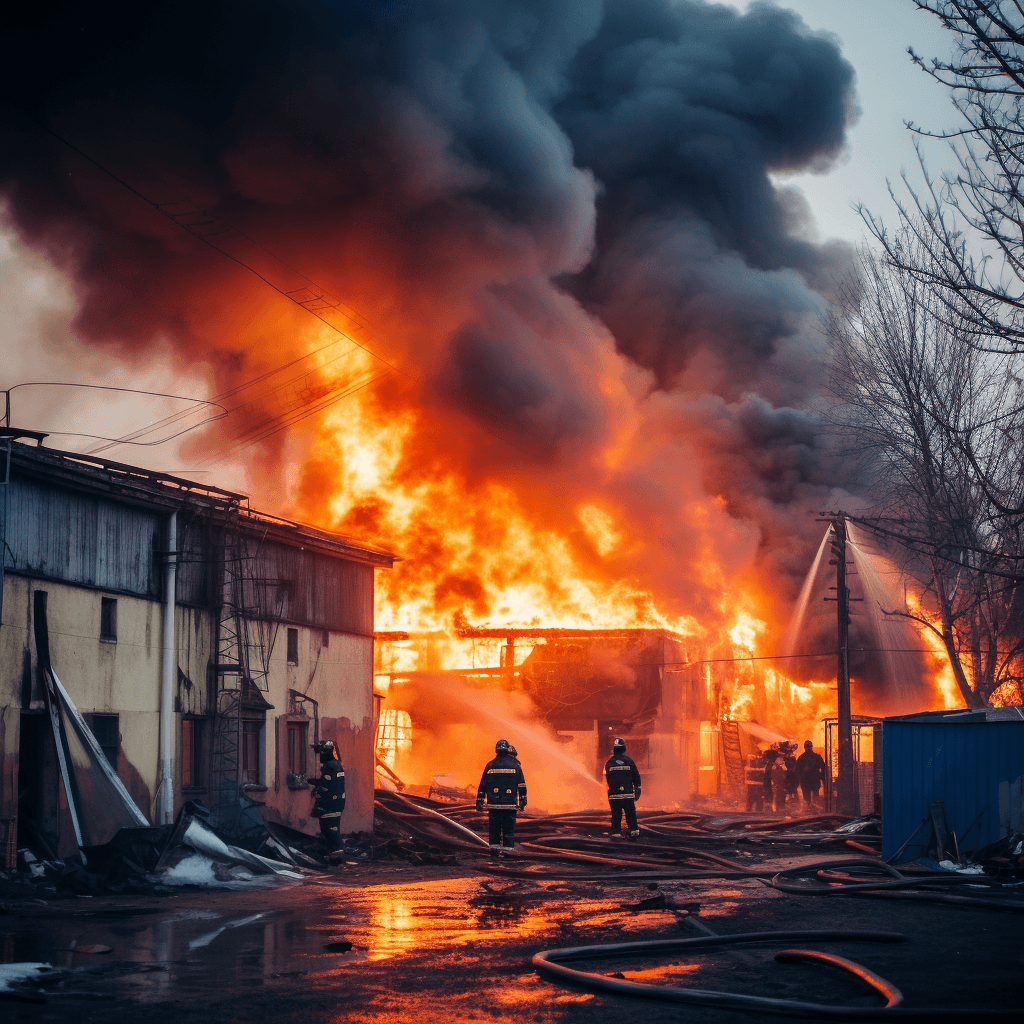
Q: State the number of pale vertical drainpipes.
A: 1